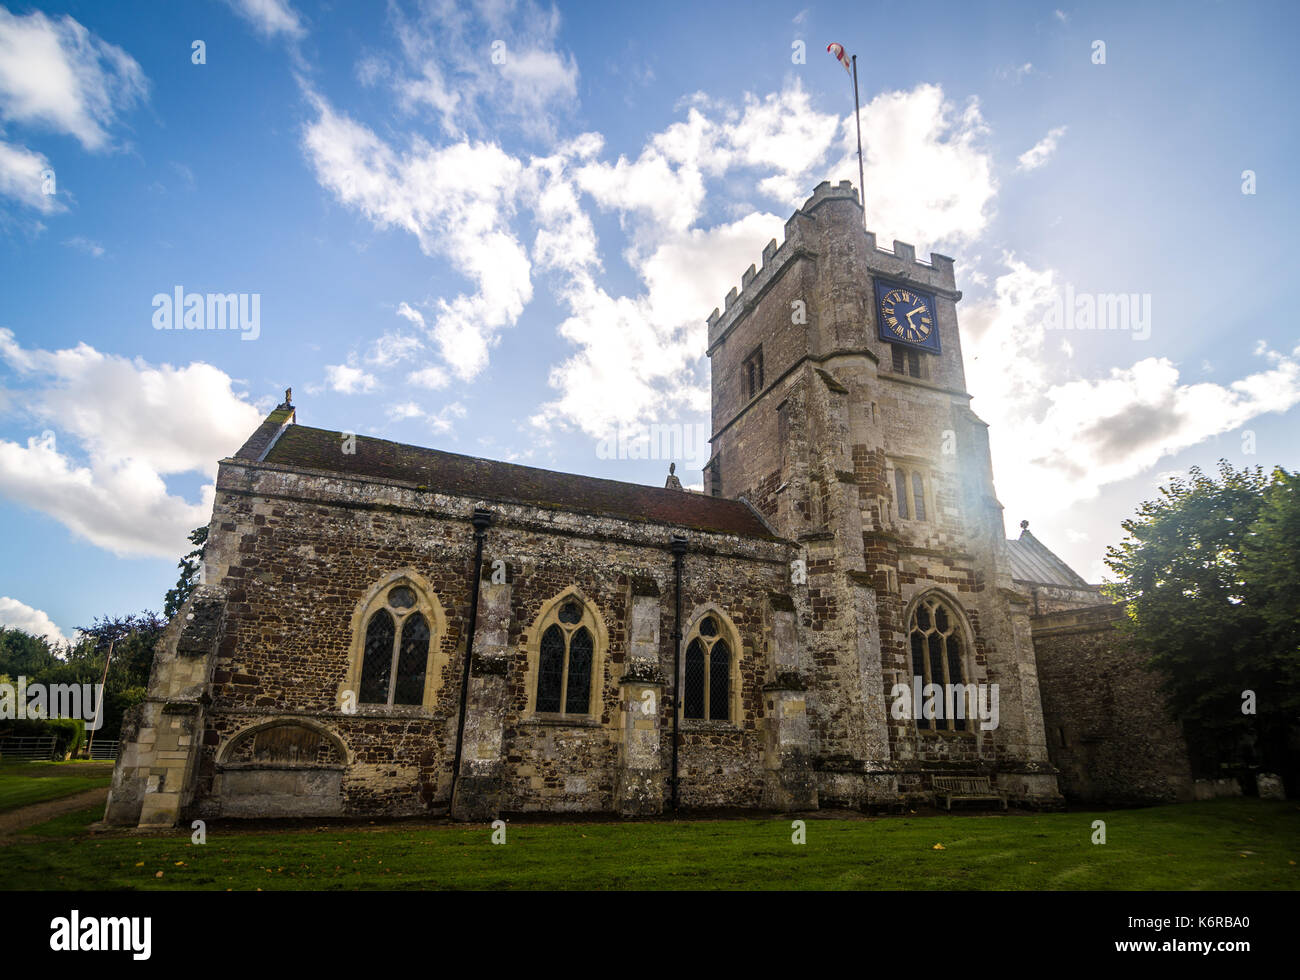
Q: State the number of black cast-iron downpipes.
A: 2